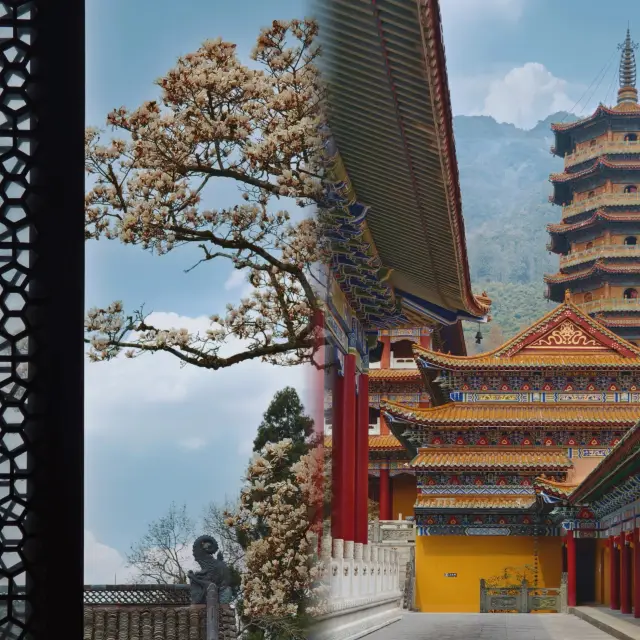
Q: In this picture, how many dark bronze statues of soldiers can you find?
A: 0